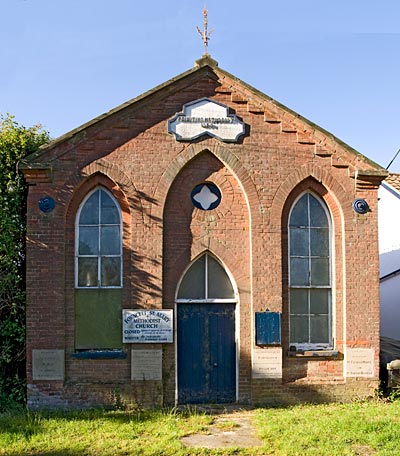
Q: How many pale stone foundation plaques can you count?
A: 4